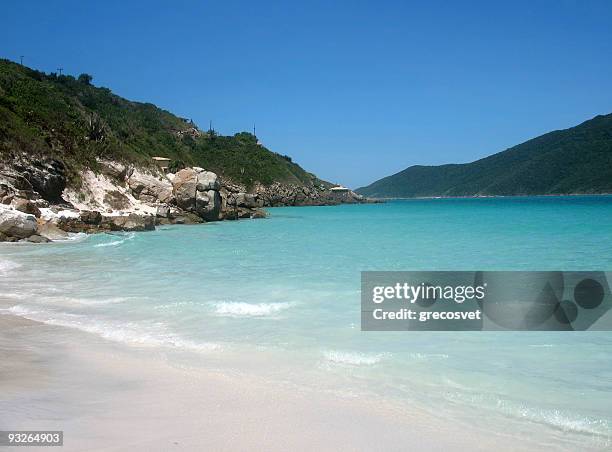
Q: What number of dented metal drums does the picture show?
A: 0